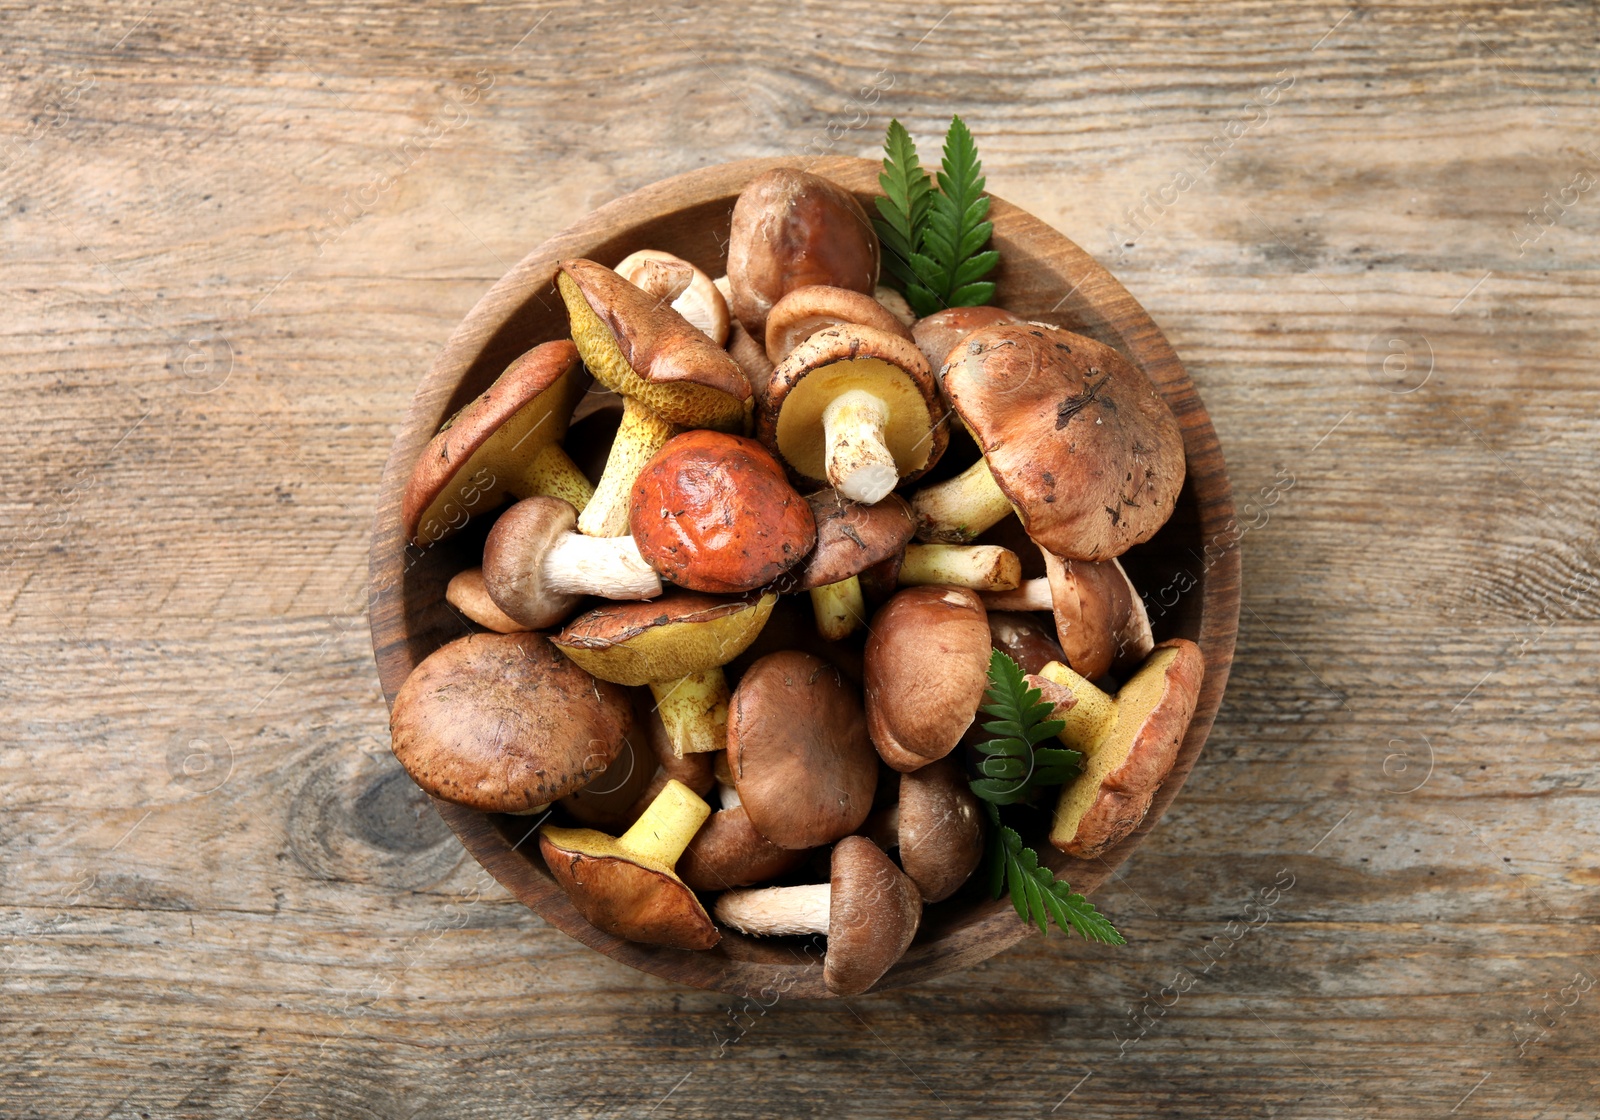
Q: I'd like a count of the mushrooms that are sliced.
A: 0